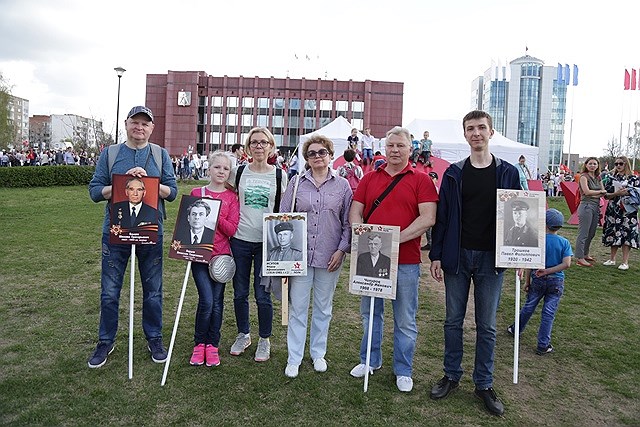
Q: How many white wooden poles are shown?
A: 4